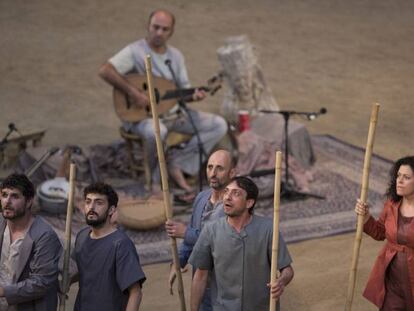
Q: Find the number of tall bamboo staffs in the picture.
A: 4